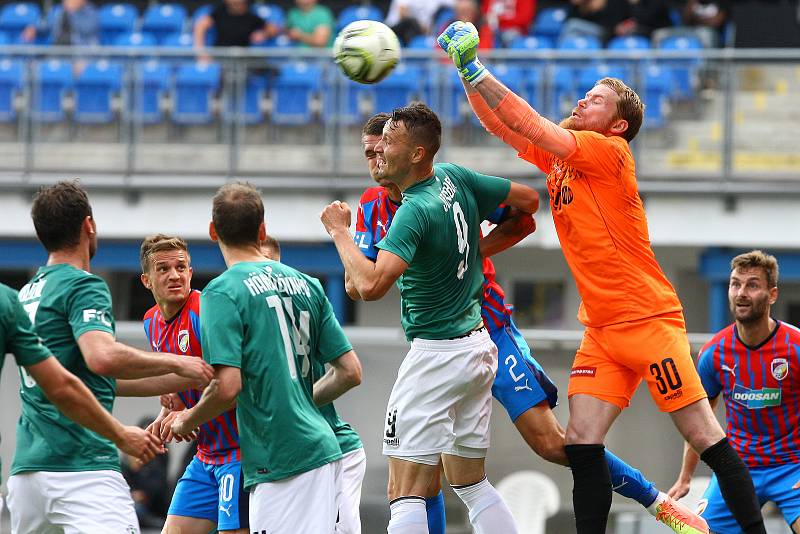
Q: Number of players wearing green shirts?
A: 5